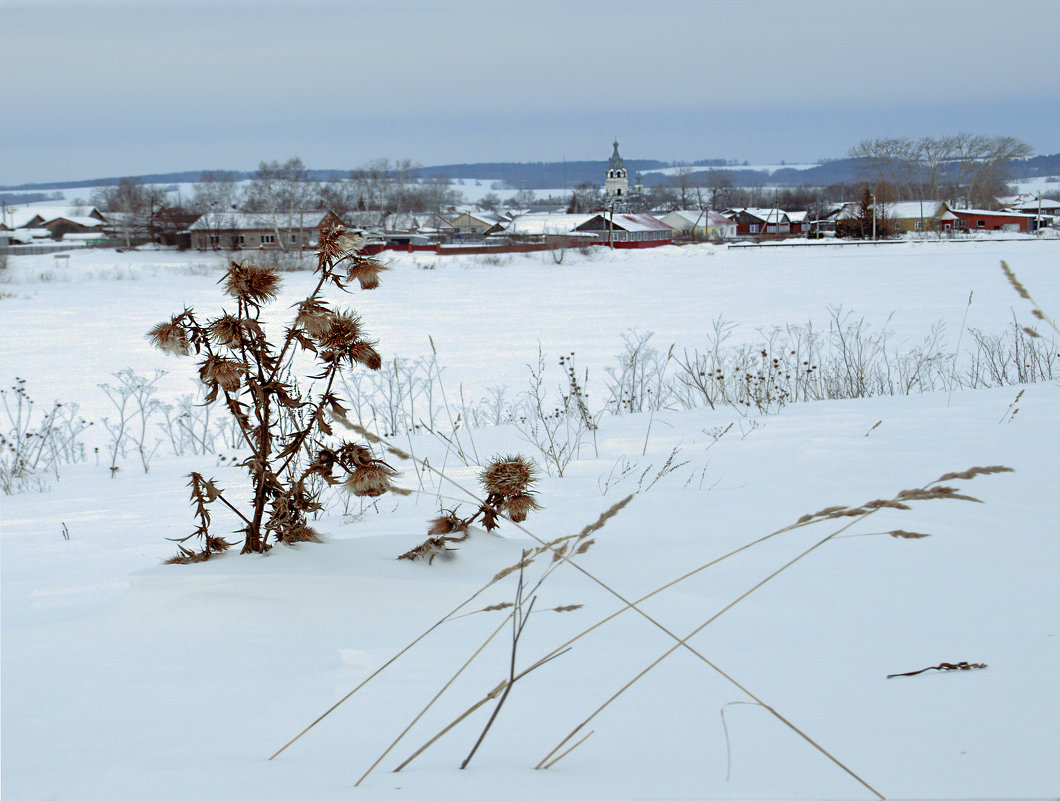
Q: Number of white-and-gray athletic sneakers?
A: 0